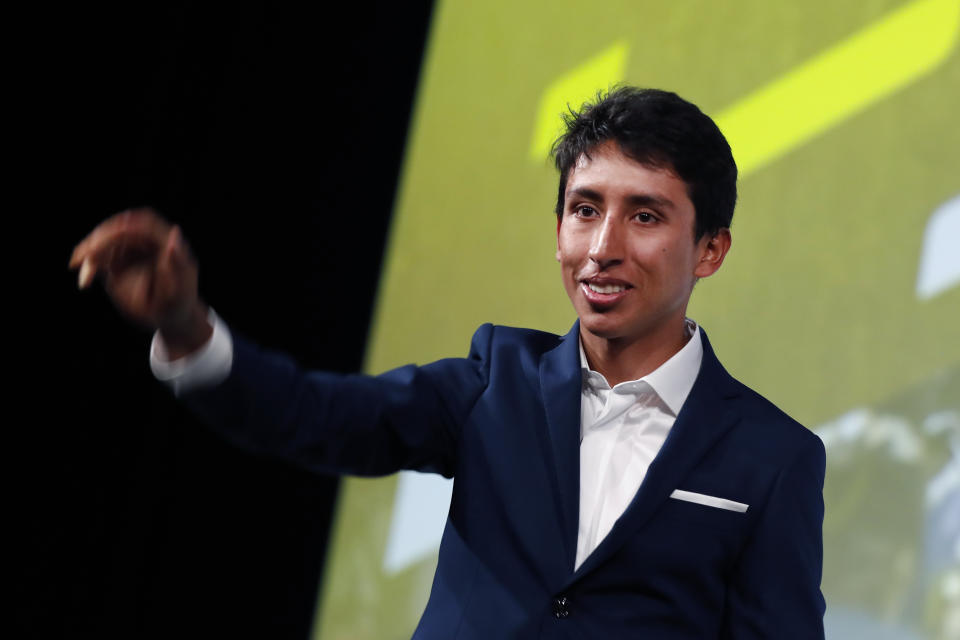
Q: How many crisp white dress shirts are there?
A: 1